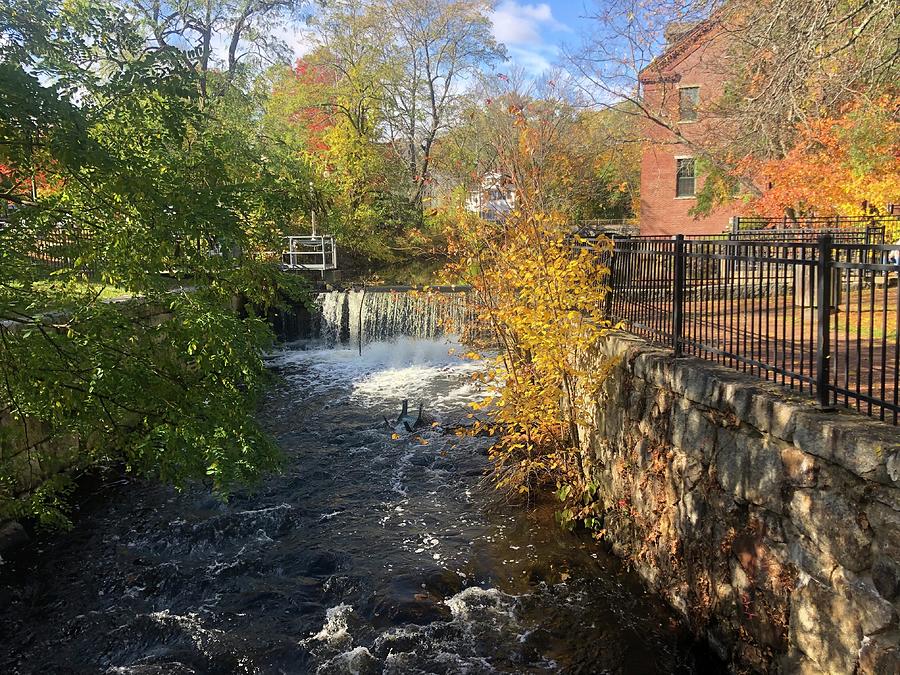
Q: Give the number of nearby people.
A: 0